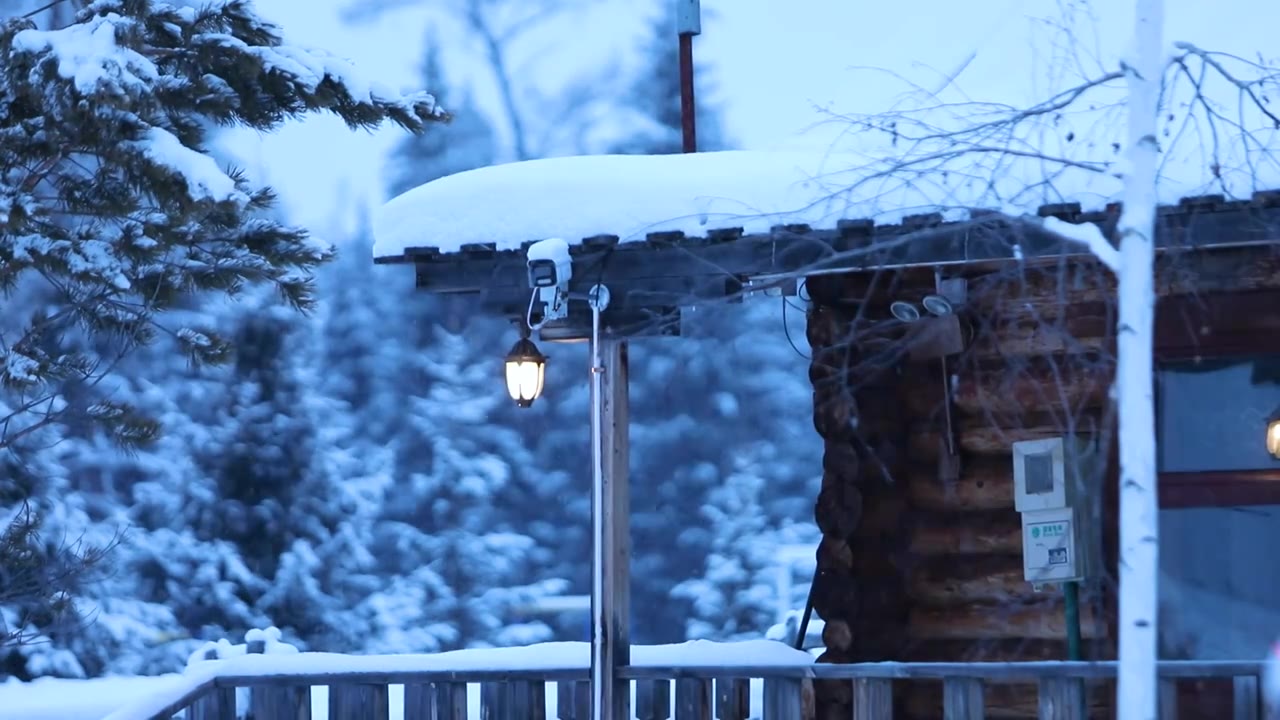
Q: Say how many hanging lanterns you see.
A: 2